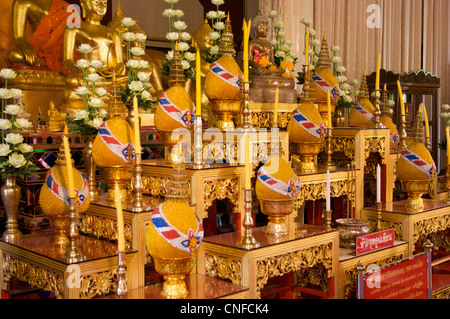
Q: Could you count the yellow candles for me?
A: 13